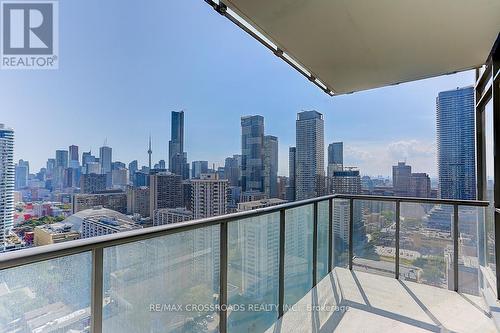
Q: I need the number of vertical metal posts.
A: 8